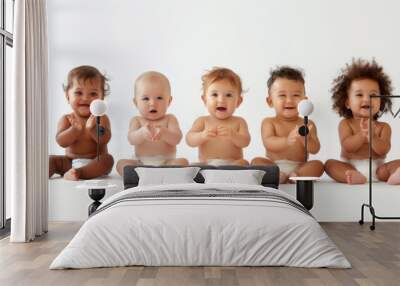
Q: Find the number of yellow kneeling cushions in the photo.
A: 0